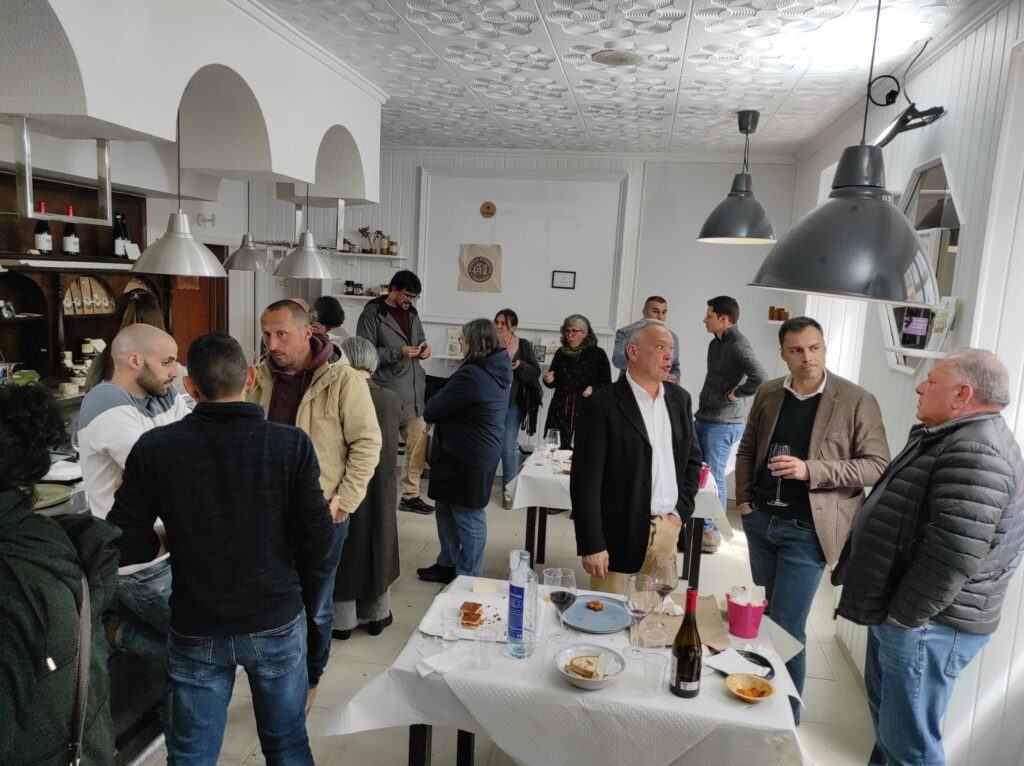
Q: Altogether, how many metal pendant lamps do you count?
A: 5